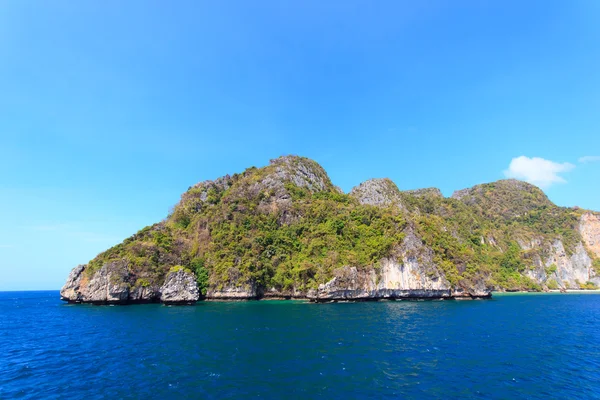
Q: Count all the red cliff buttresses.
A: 0